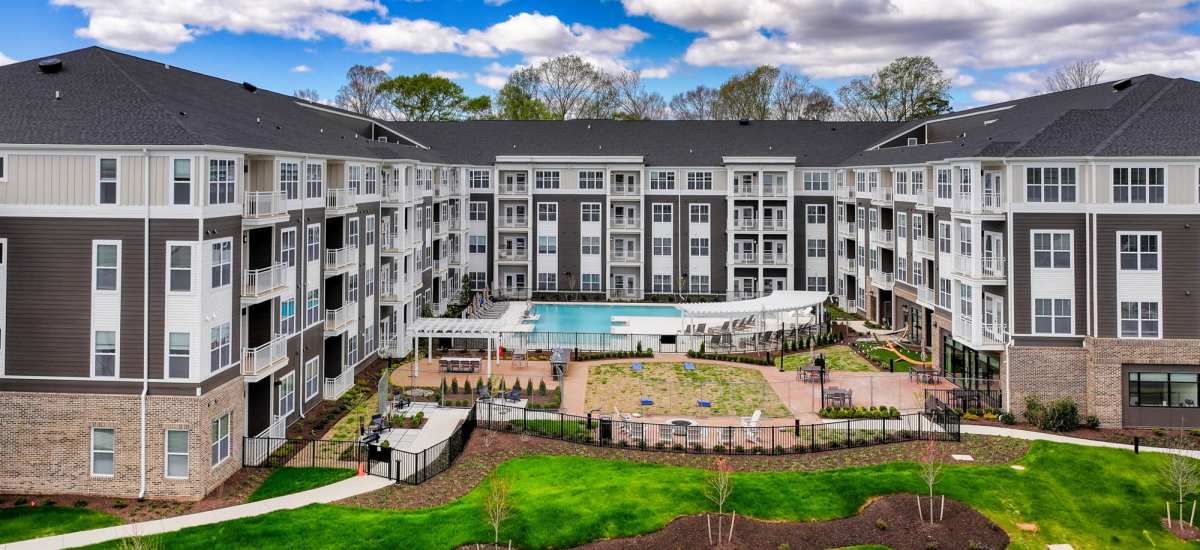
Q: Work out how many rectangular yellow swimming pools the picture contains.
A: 0